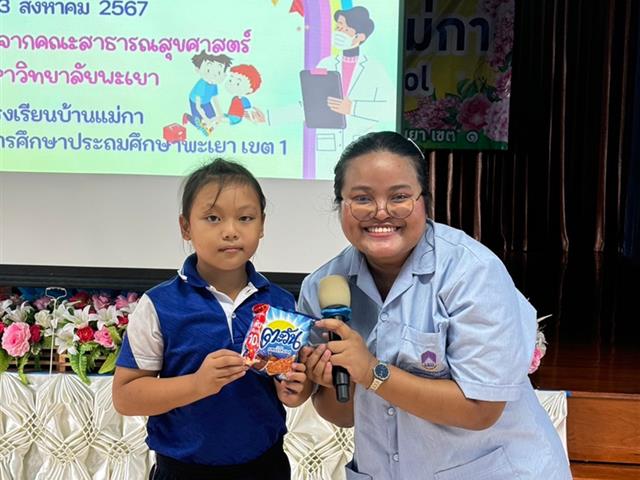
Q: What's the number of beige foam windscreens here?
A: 1